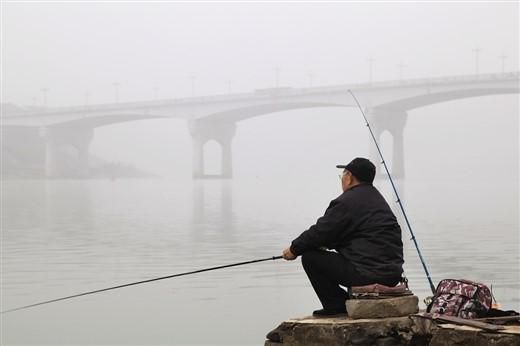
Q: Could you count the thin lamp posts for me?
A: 12